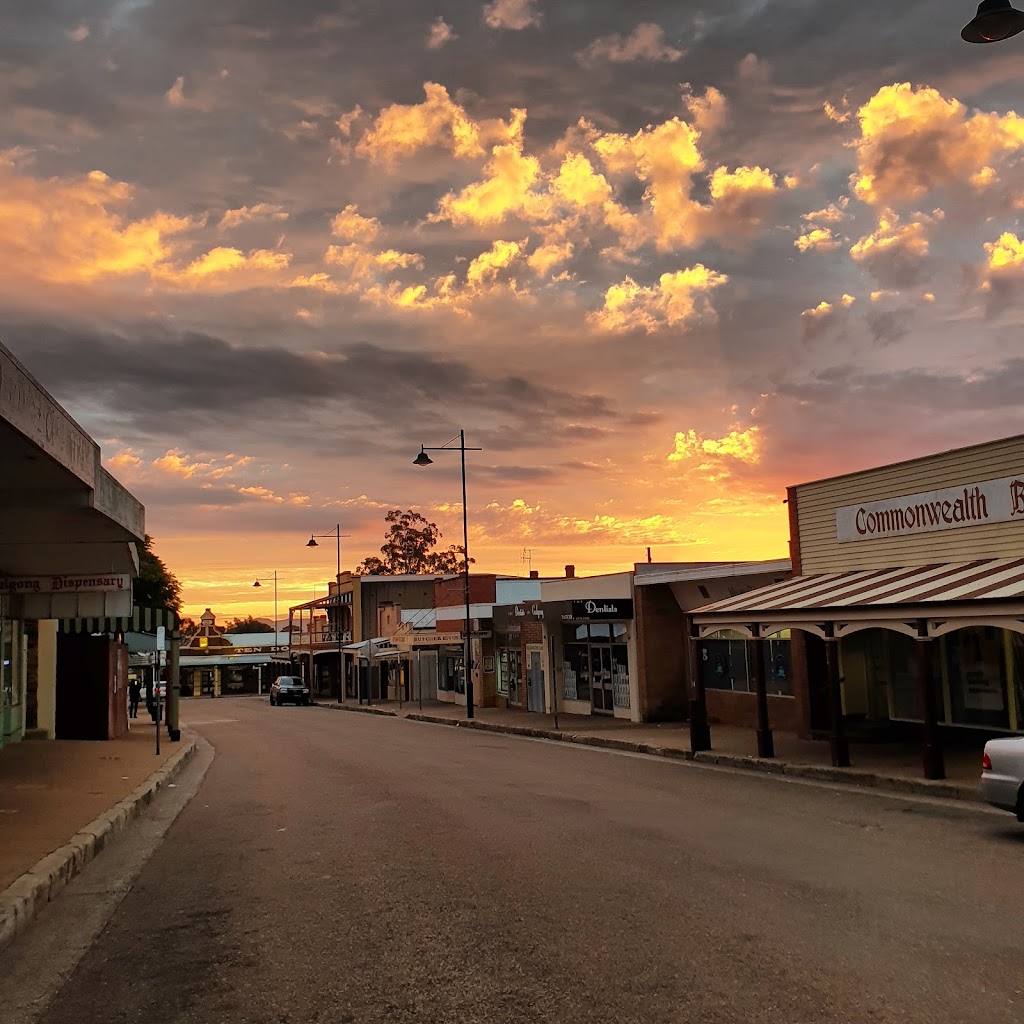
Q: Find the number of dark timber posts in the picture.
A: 4